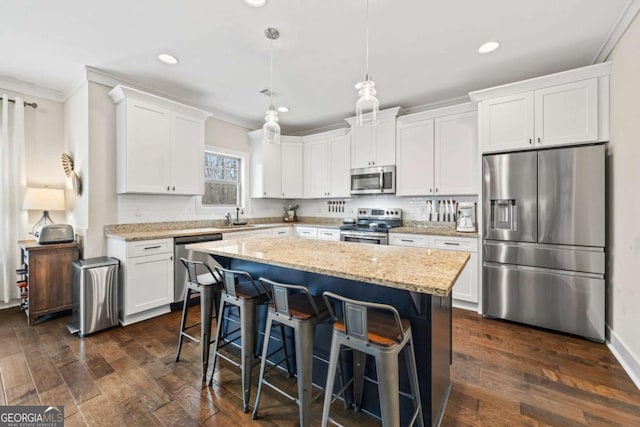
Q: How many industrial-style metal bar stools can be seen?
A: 4